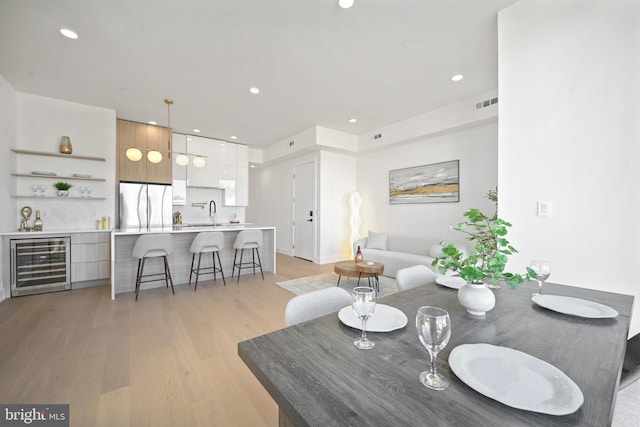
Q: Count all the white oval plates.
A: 4